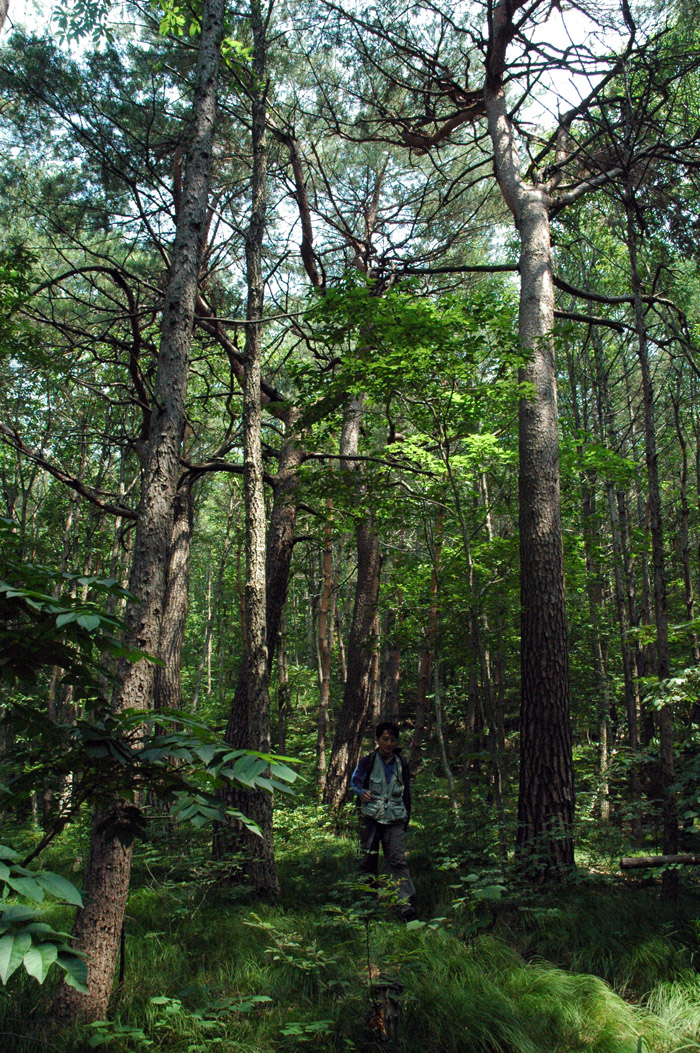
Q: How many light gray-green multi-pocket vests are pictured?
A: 1